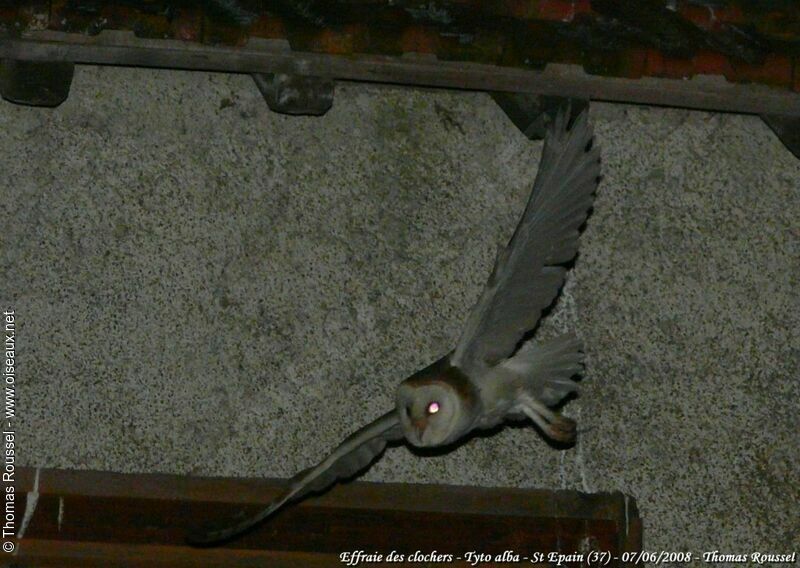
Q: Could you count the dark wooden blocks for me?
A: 4